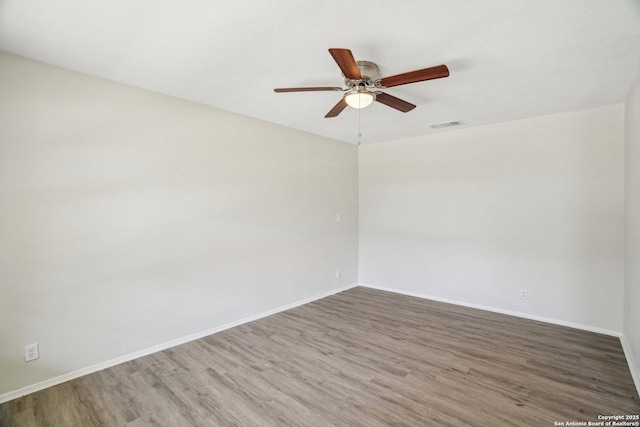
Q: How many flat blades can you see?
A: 5